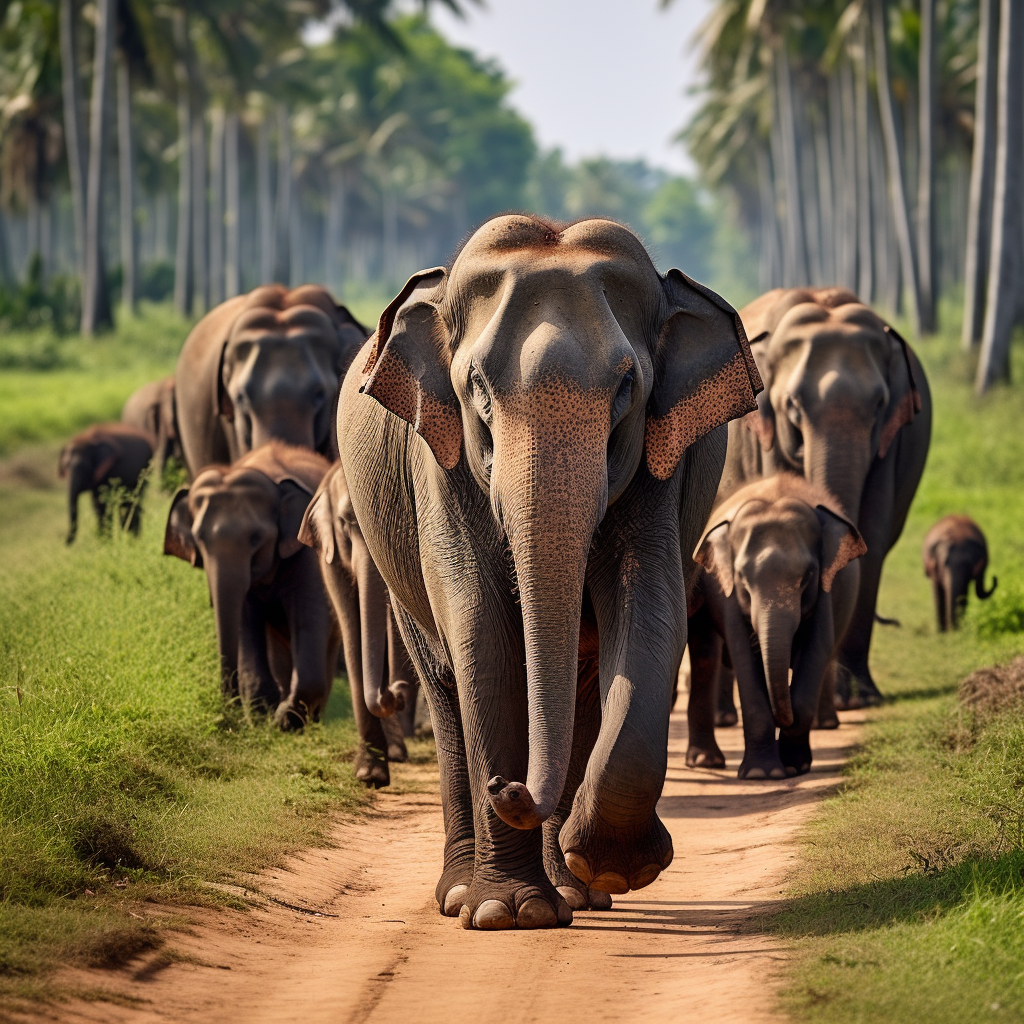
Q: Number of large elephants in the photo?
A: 3